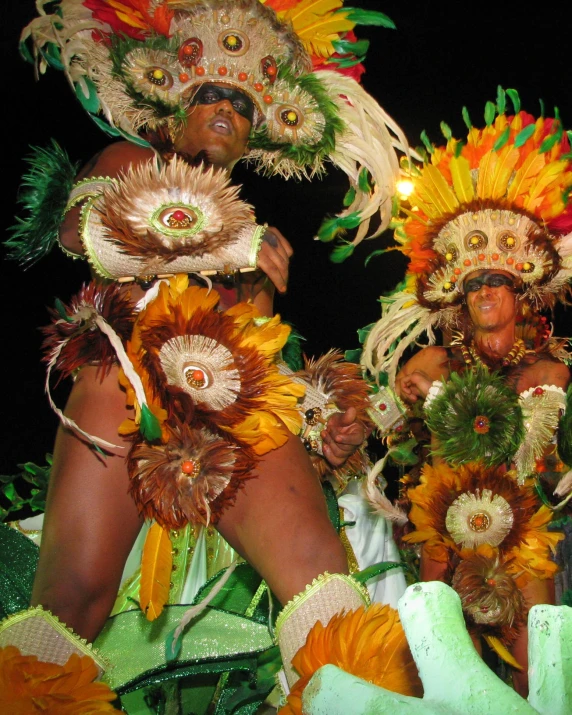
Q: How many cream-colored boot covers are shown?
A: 2